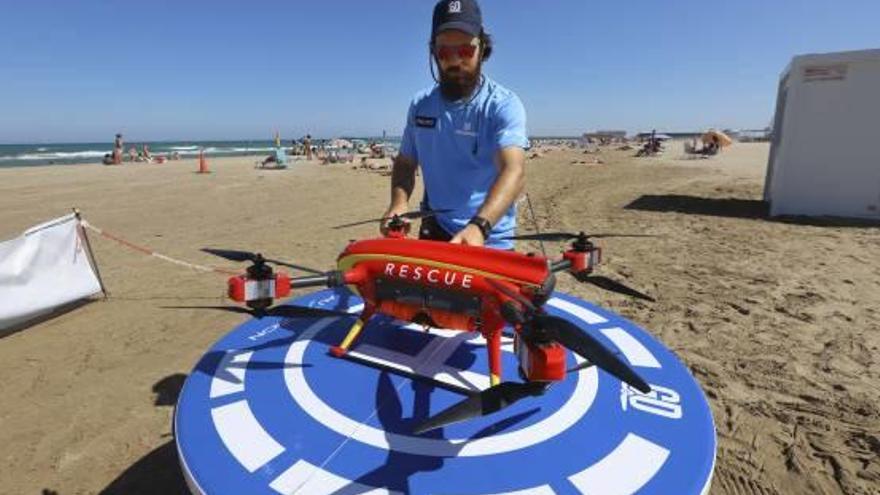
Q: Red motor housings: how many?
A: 4